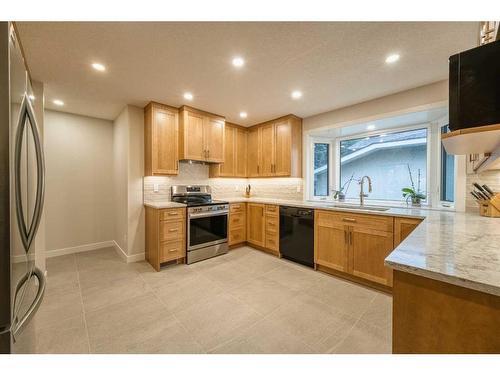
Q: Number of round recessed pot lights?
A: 8